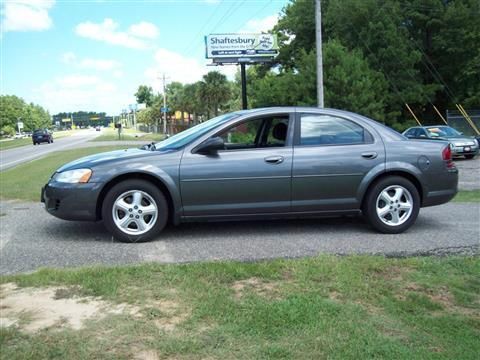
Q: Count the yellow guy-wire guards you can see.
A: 4